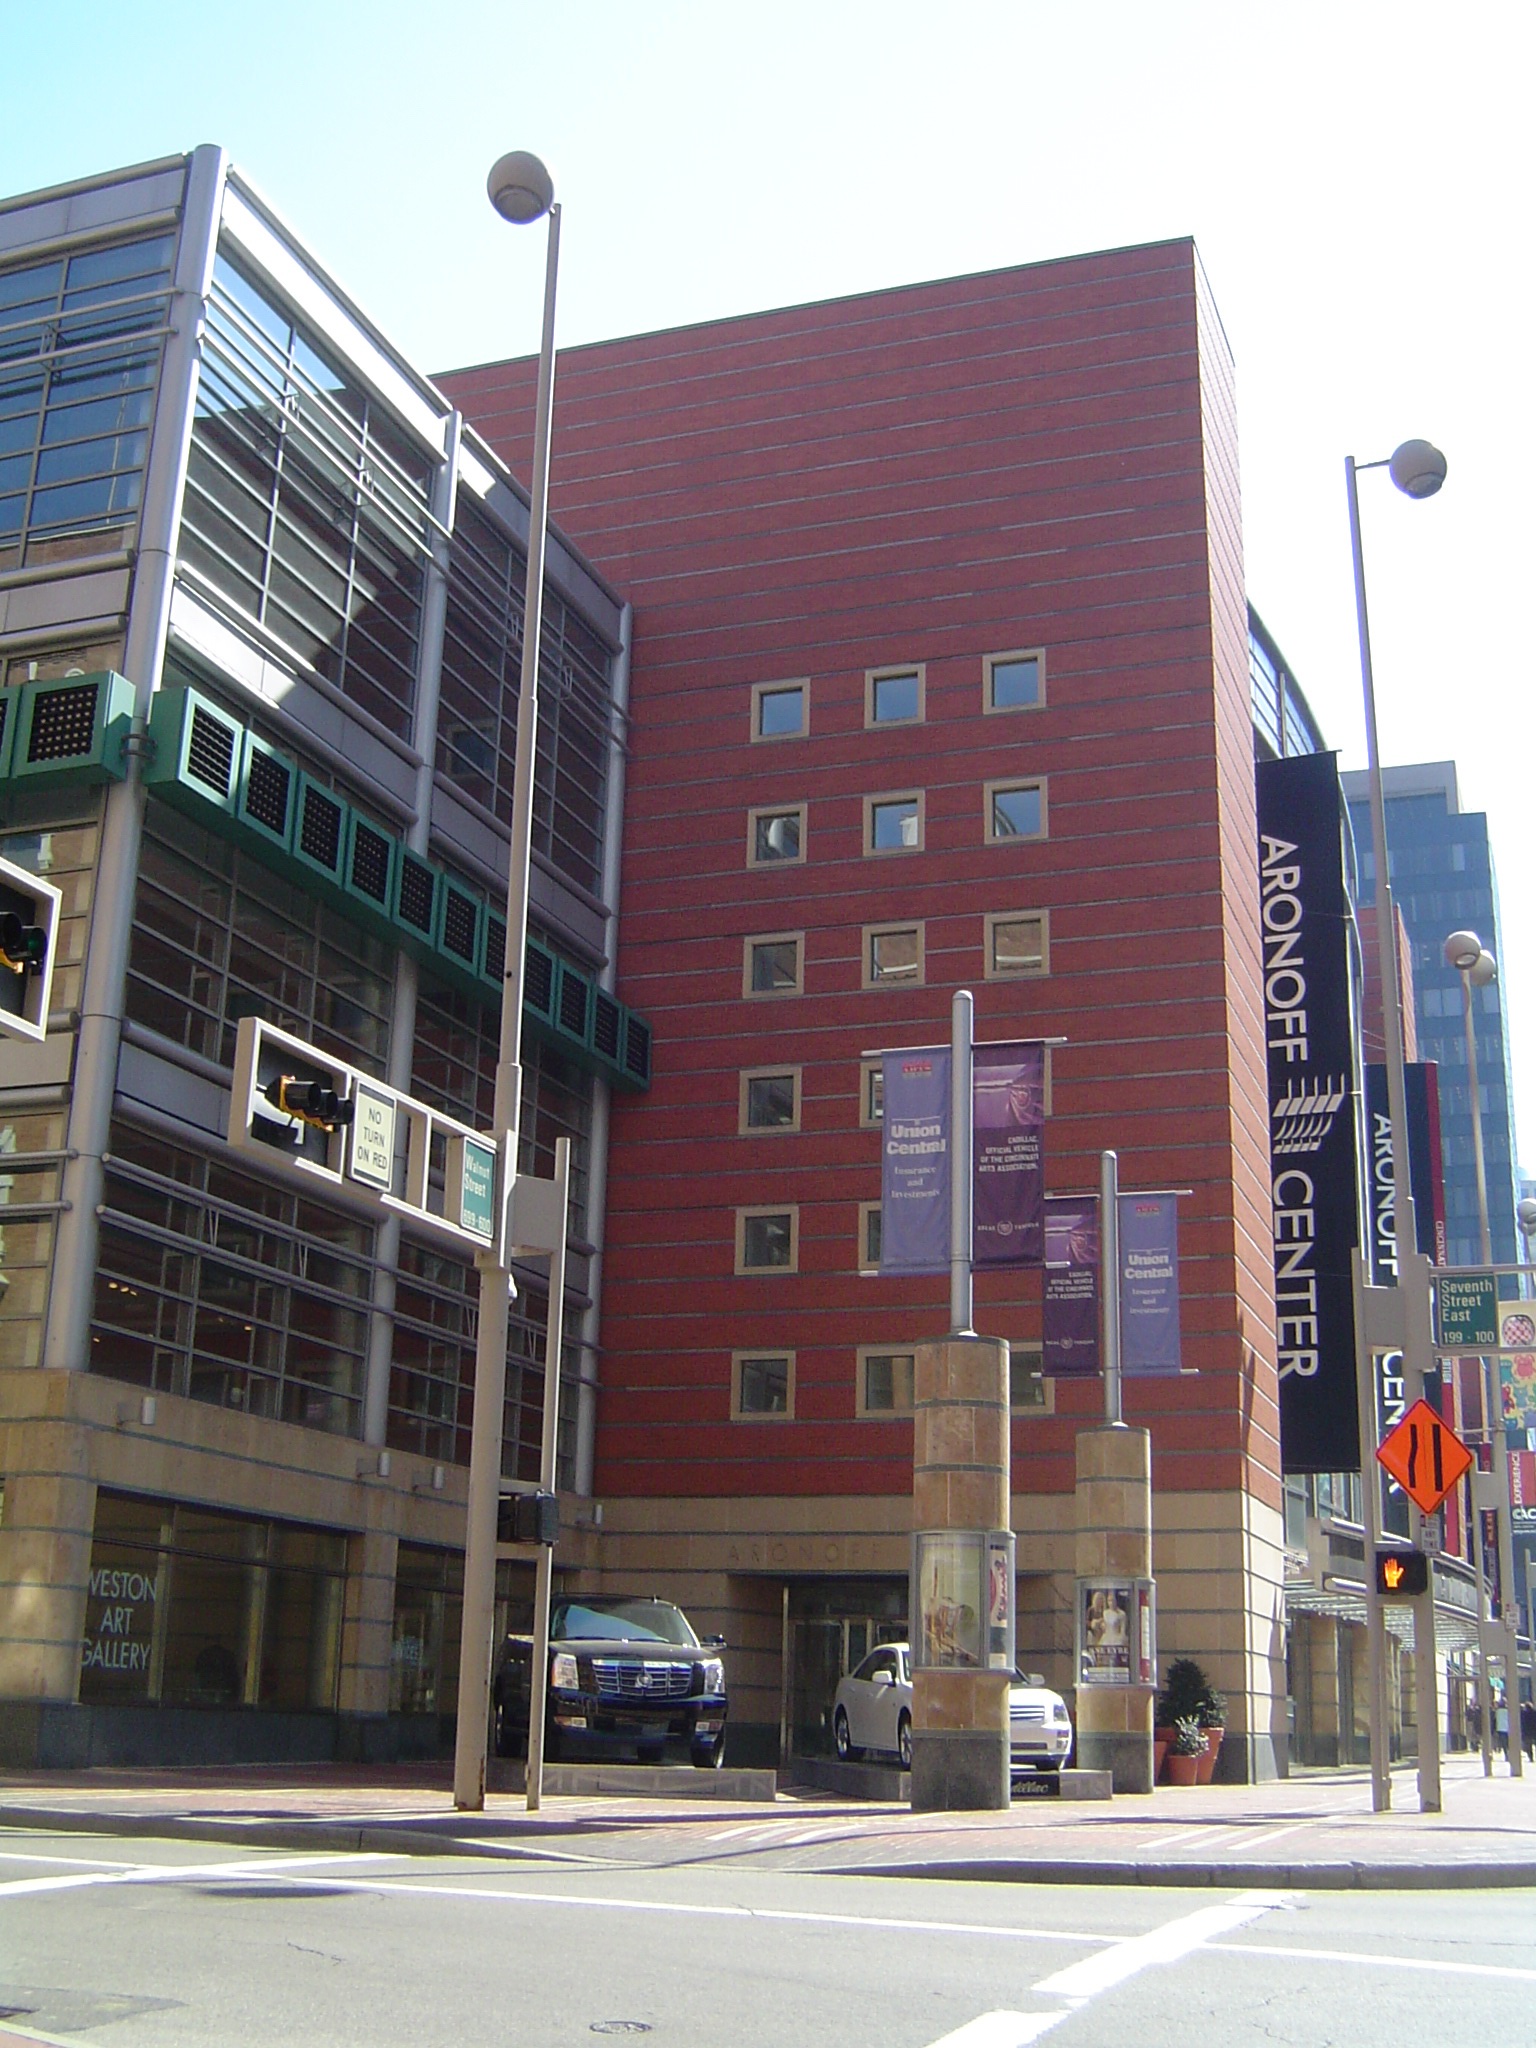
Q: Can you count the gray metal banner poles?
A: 2